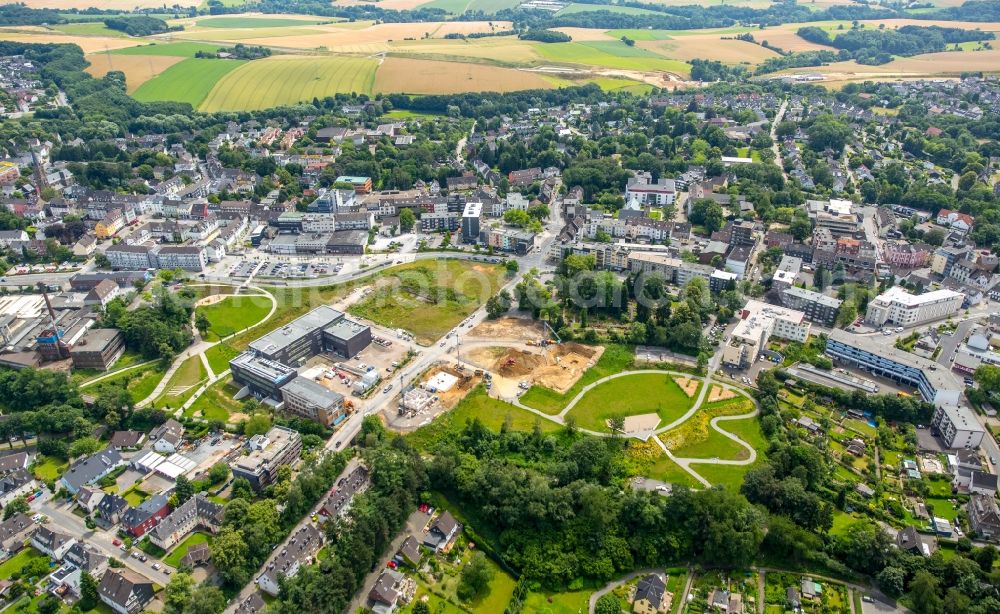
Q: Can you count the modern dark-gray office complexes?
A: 1